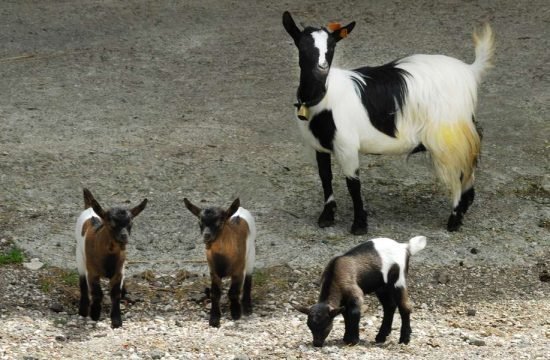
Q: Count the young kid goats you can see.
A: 3